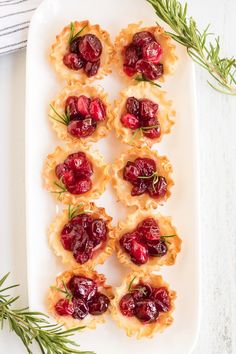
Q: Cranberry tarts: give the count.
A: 10